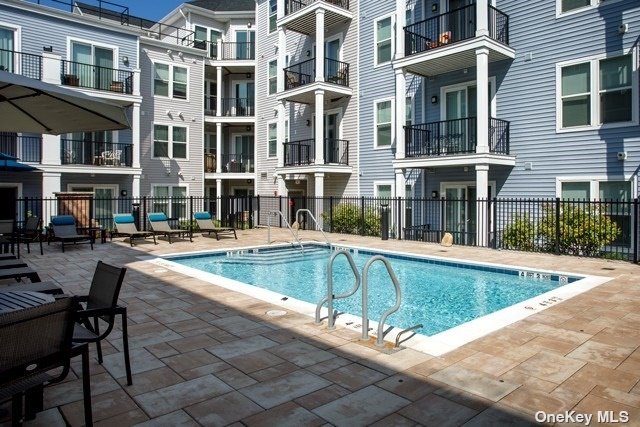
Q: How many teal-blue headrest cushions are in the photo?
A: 4